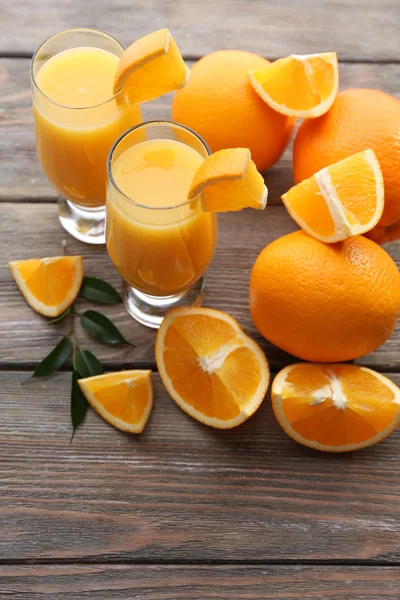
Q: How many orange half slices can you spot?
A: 2